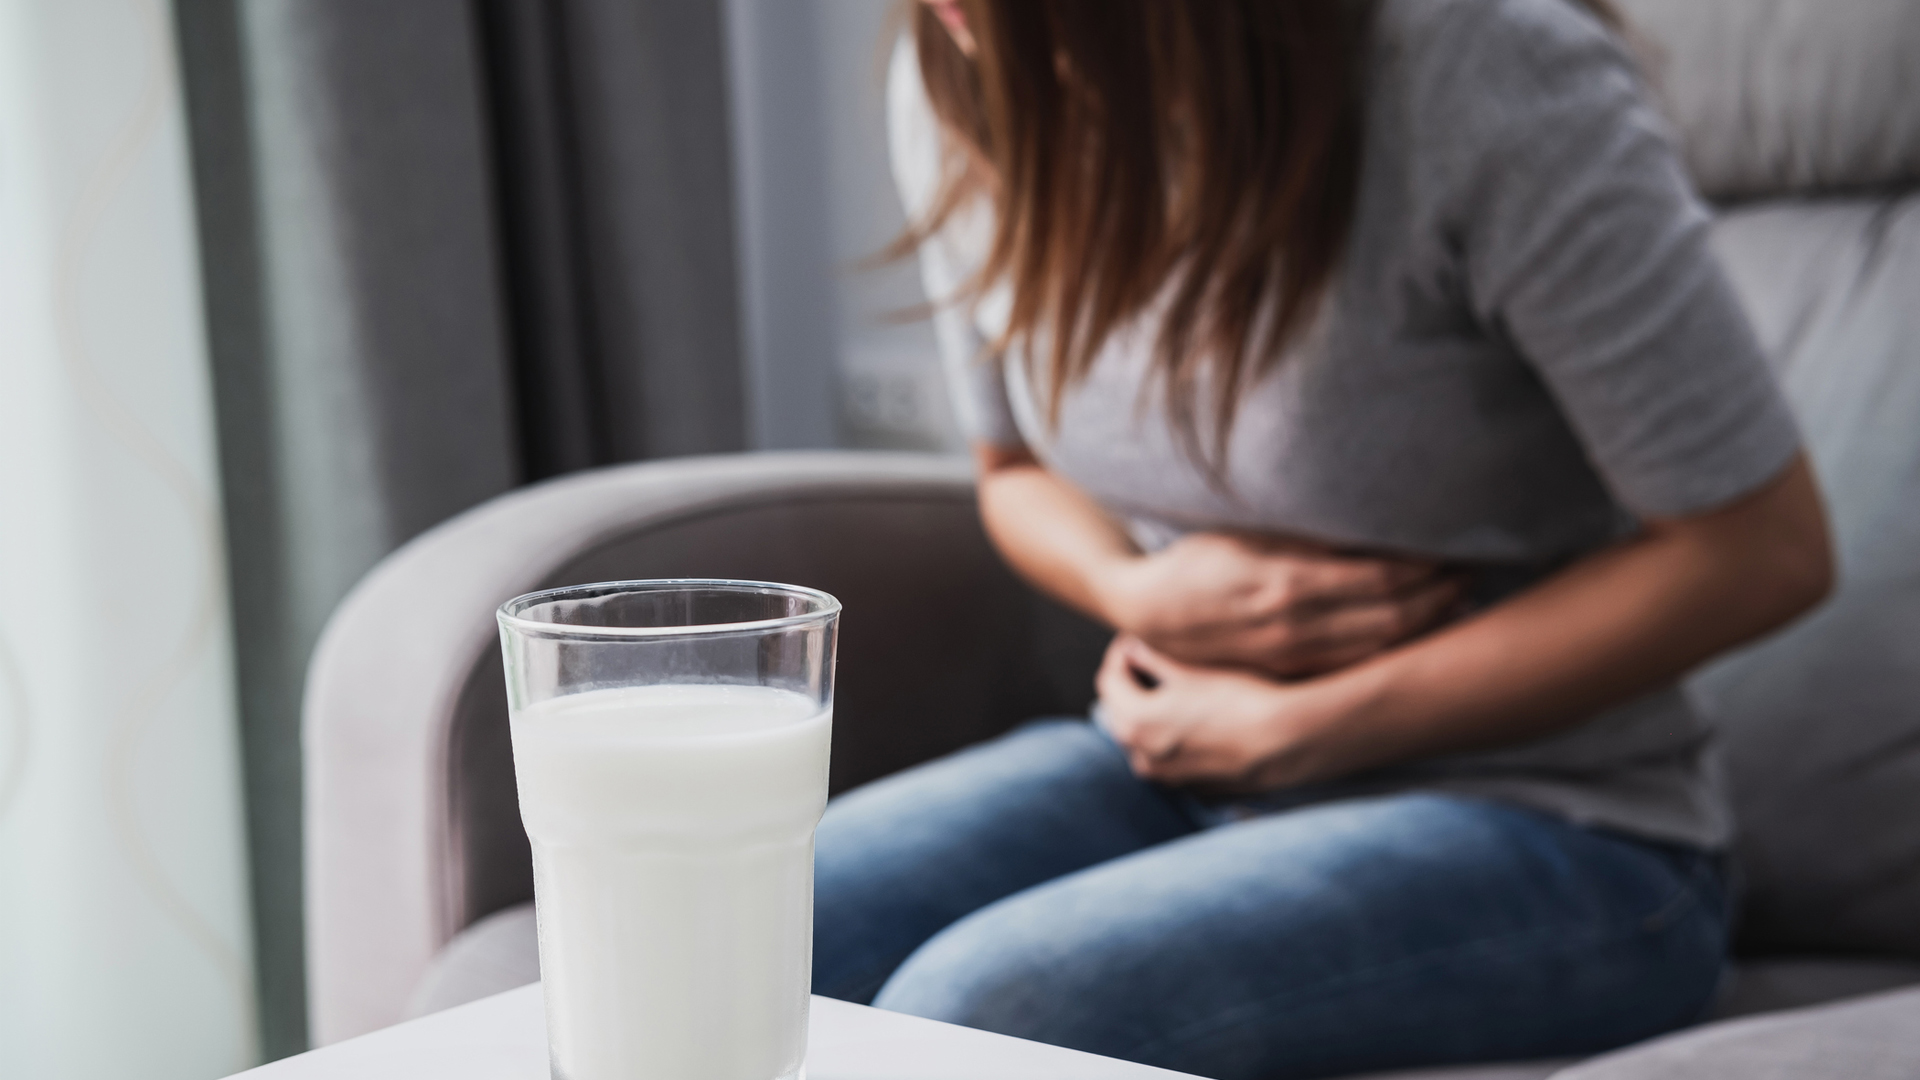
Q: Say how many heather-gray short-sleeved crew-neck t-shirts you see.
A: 1